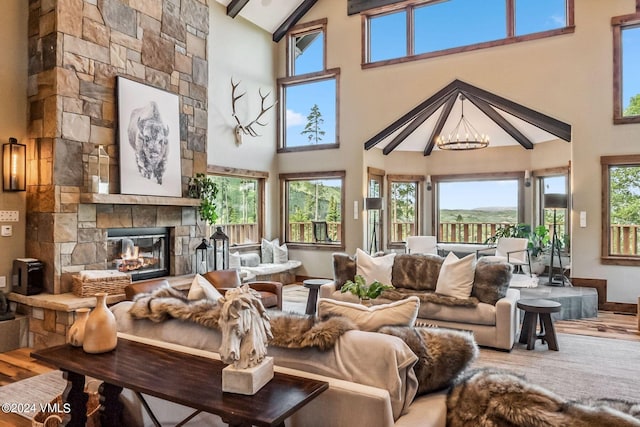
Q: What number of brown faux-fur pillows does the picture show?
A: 4